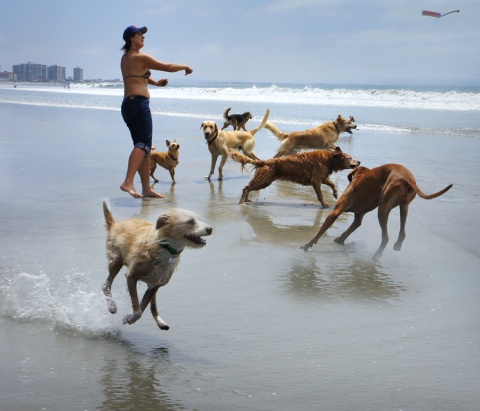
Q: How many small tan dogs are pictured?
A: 1